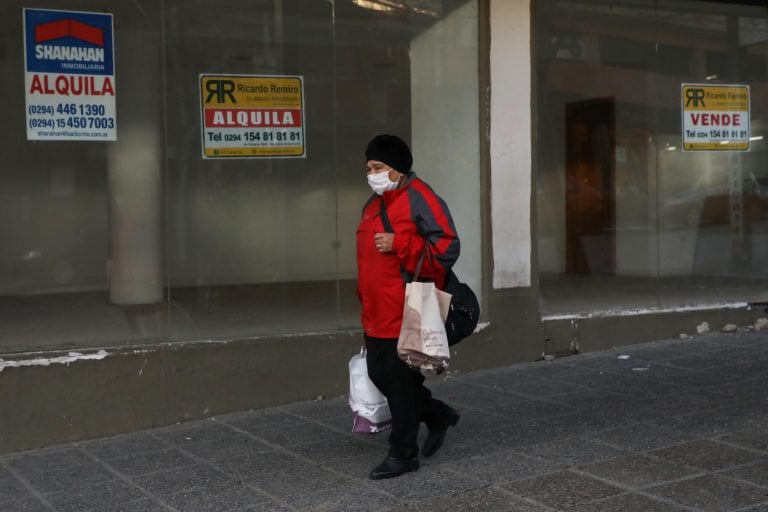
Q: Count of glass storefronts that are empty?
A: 2